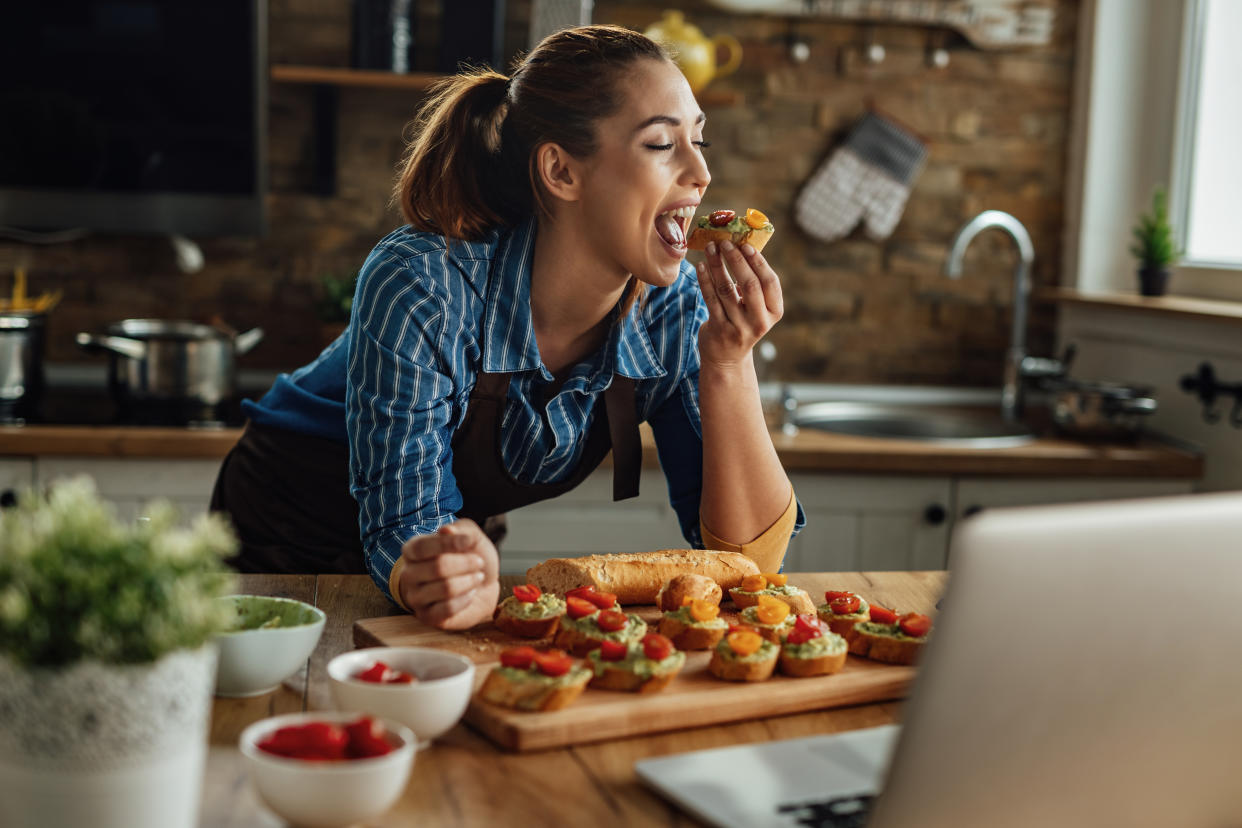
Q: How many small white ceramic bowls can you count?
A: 3